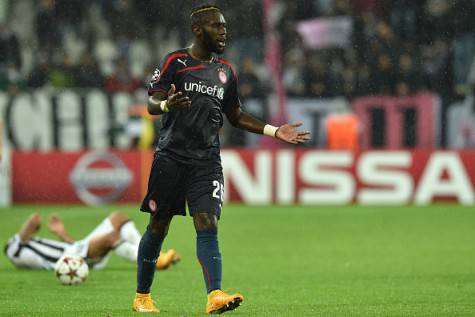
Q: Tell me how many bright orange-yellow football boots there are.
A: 3